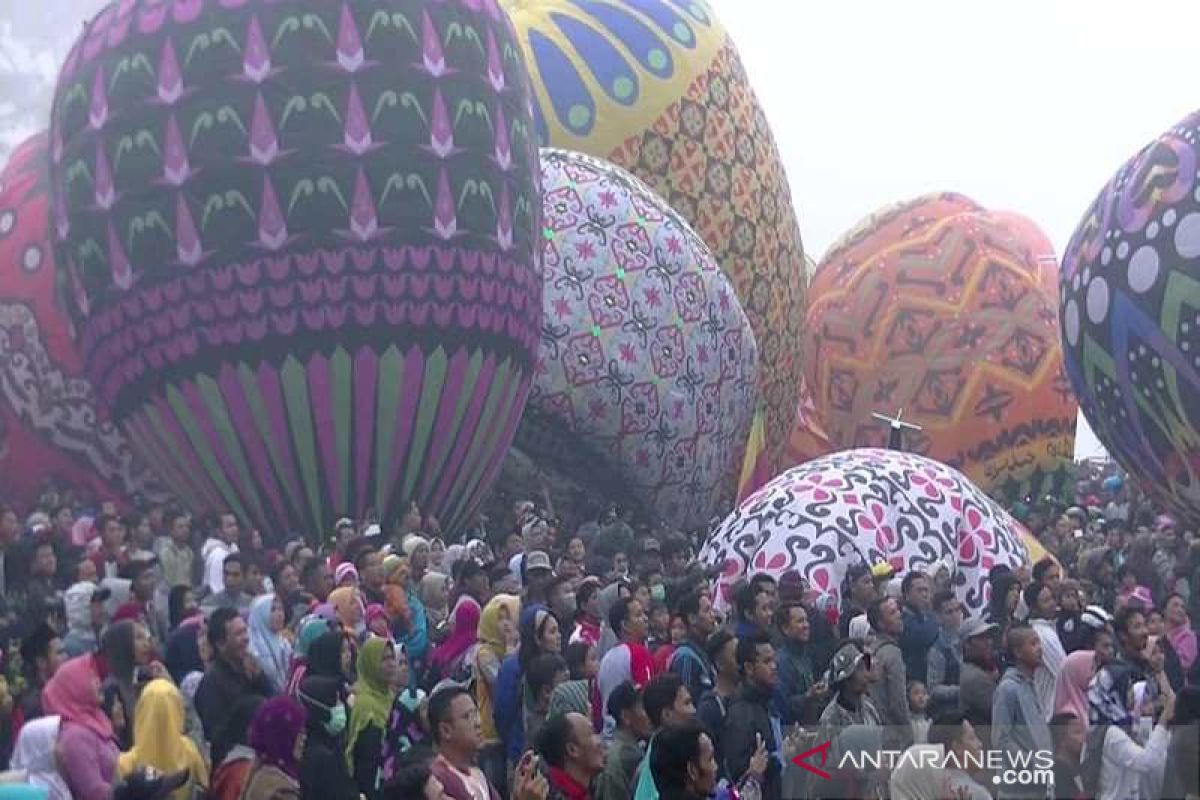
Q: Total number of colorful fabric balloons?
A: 7